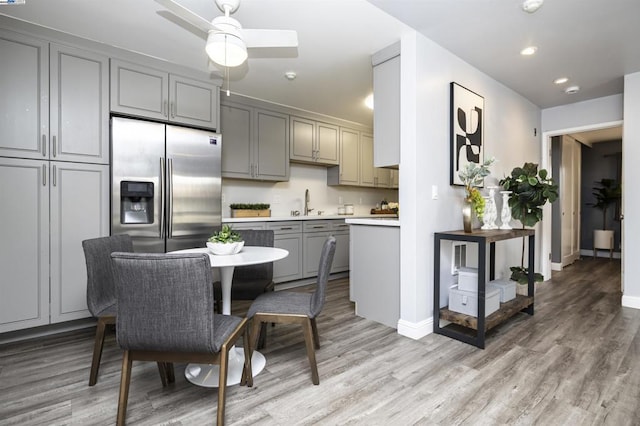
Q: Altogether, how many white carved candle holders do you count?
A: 3